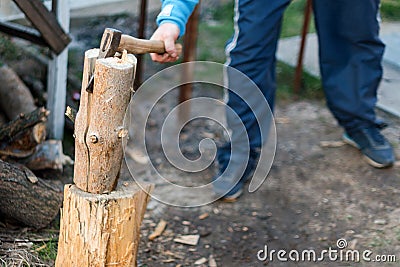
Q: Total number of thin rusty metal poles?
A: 3